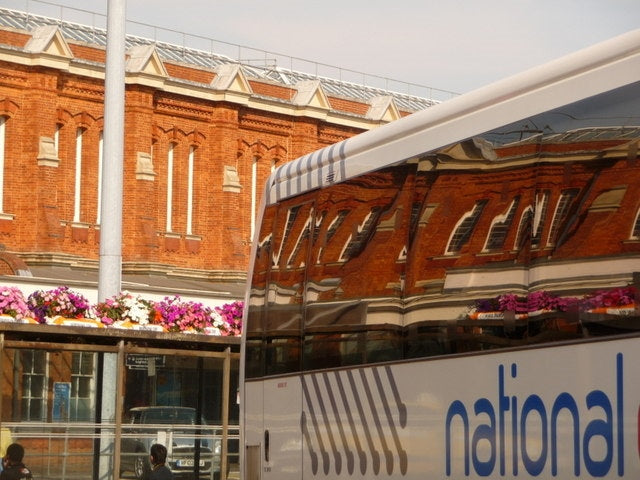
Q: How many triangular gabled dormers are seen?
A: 5